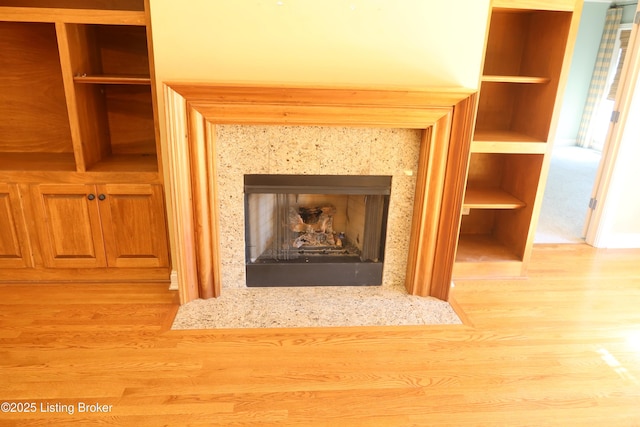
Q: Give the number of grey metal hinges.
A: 3